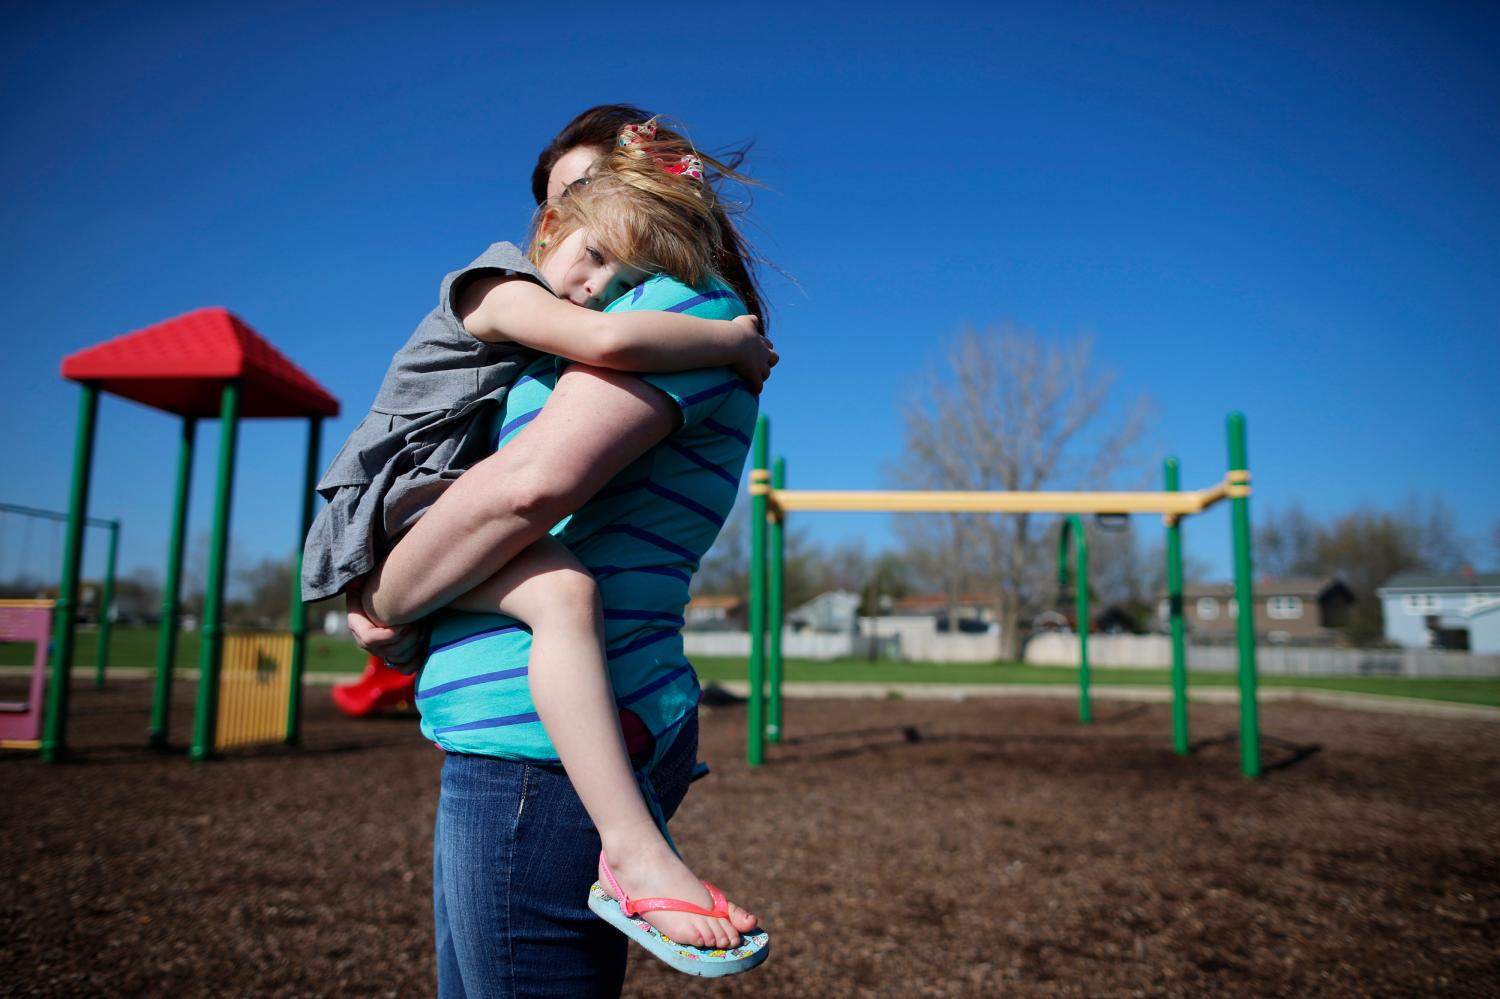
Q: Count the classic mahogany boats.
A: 0